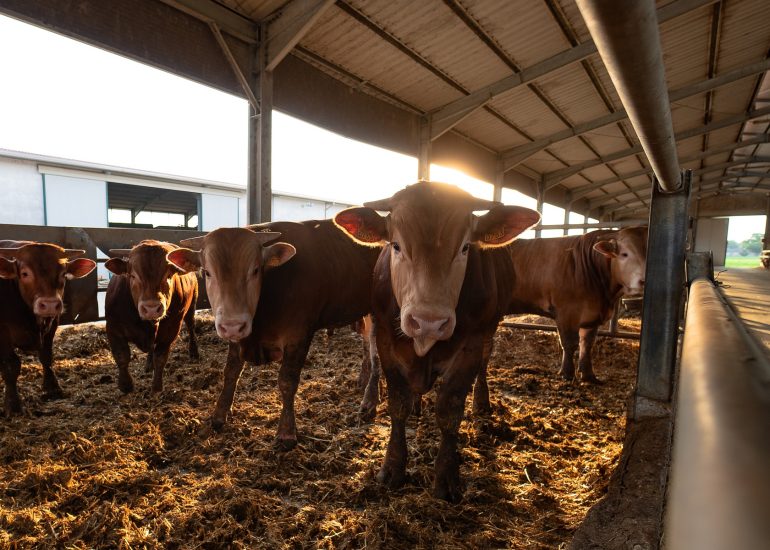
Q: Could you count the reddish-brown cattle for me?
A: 5